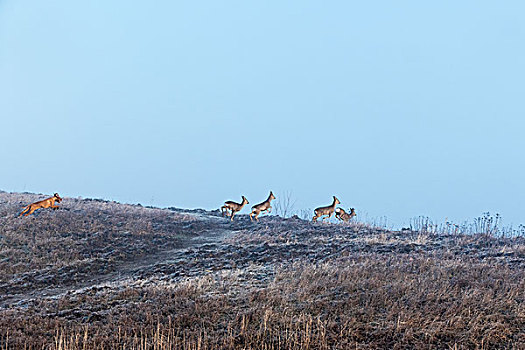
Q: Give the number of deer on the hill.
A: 4